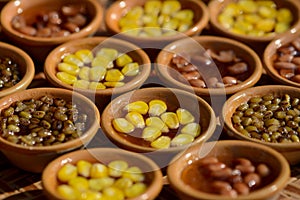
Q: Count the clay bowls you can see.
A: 12